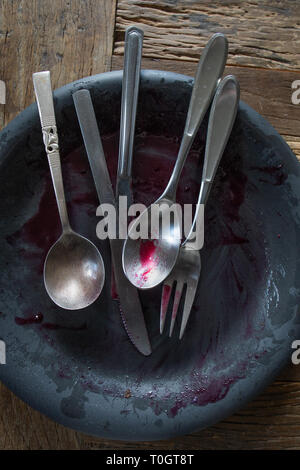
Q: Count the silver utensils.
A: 5